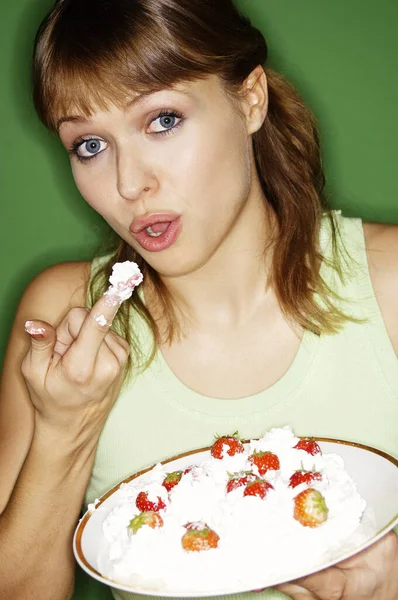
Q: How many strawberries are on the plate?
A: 11